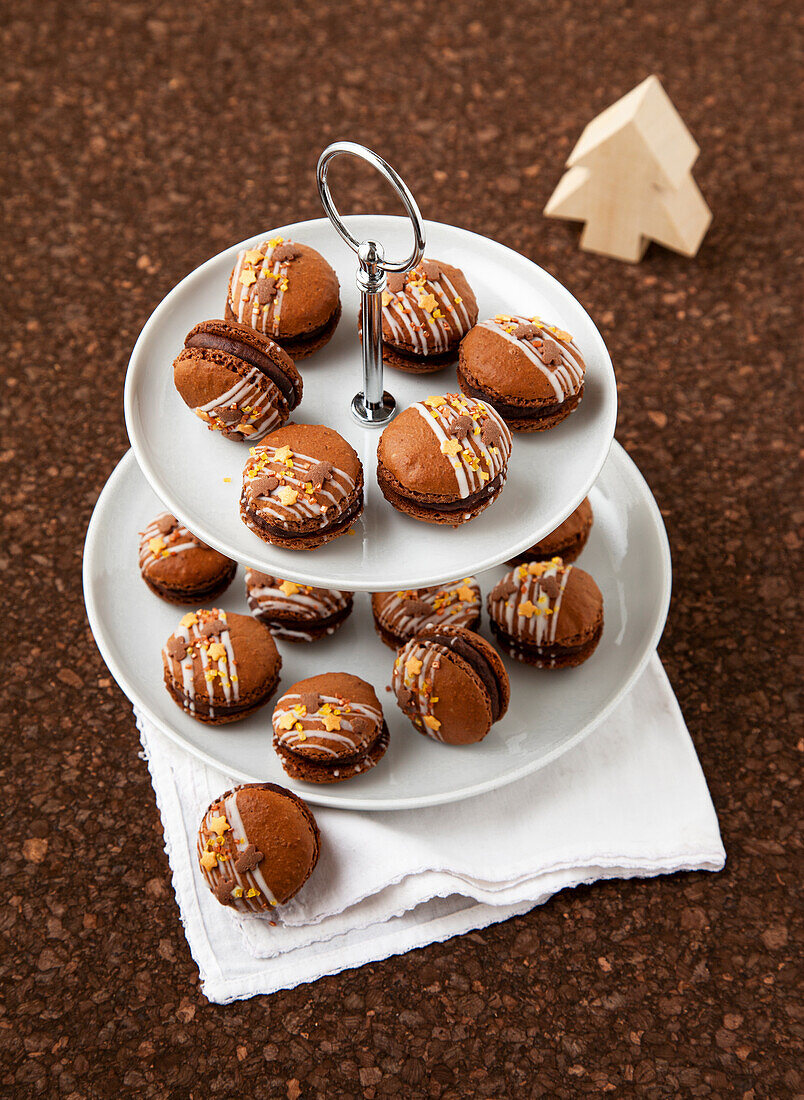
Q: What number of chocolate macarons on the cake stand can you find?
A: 14